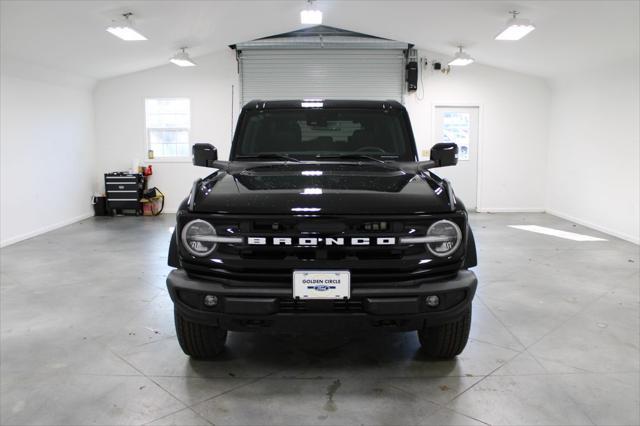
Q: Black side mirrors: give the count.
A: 2